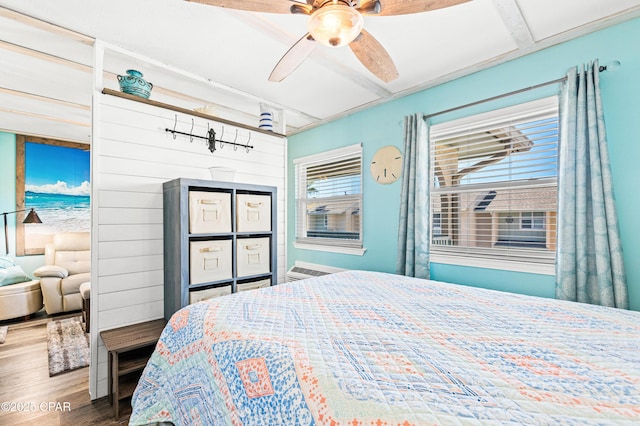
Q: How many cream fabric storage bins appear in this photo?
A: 6